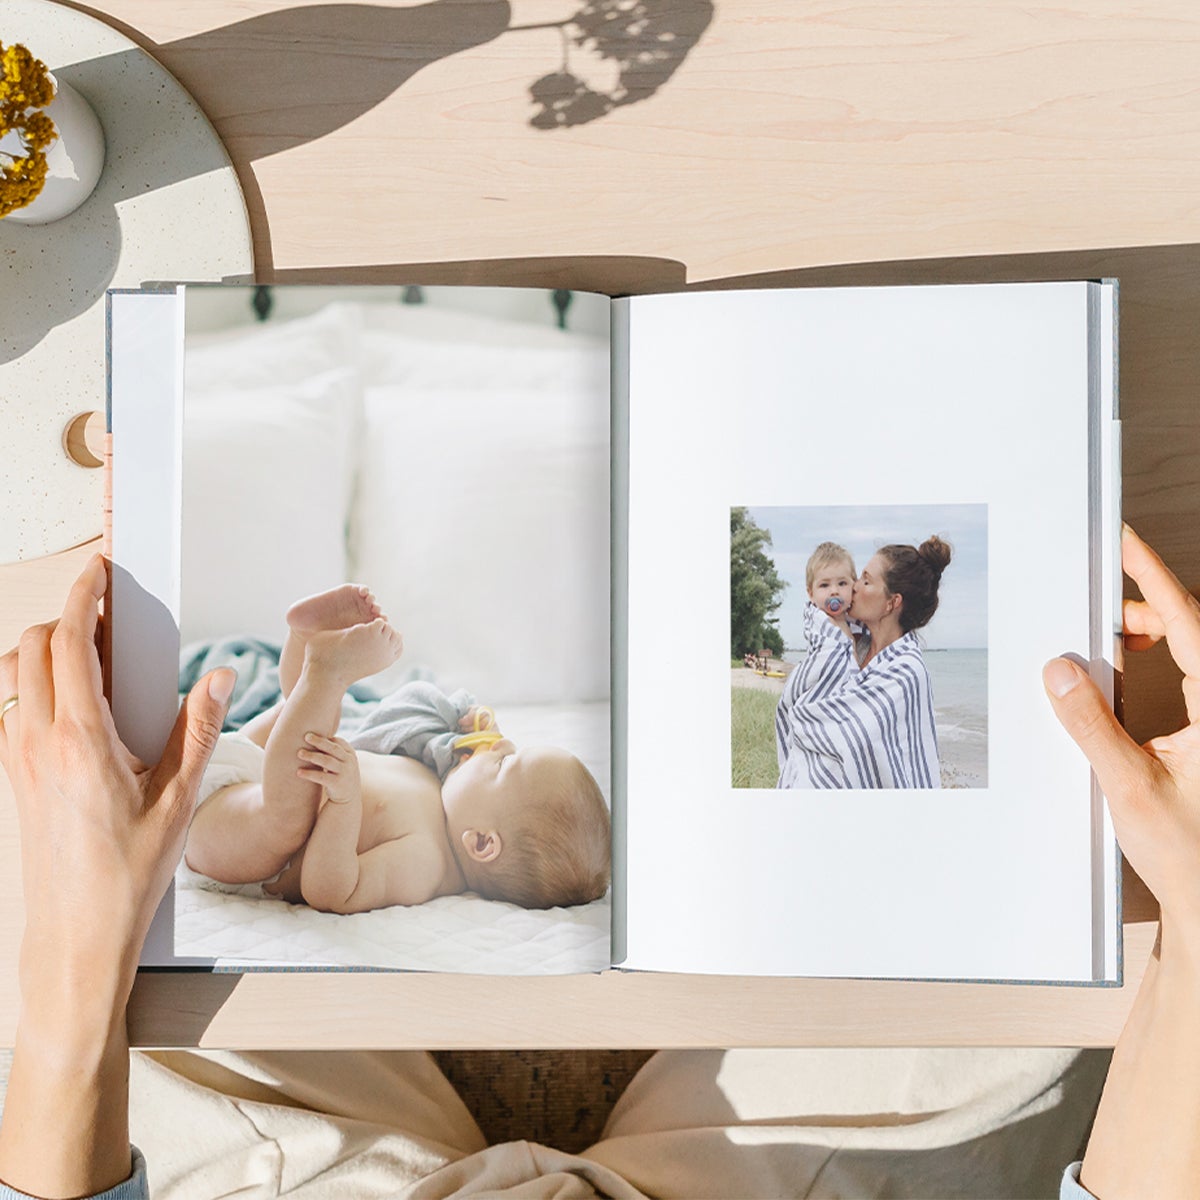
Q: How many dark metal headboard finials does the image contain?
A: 3